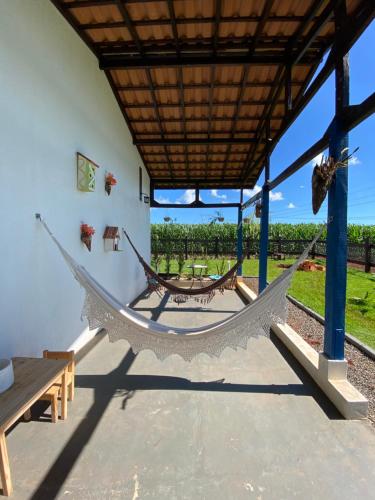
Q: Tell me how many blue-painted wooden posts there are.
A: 3